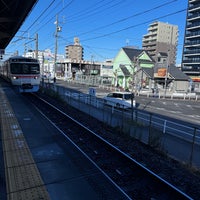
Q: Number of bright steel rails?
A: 2